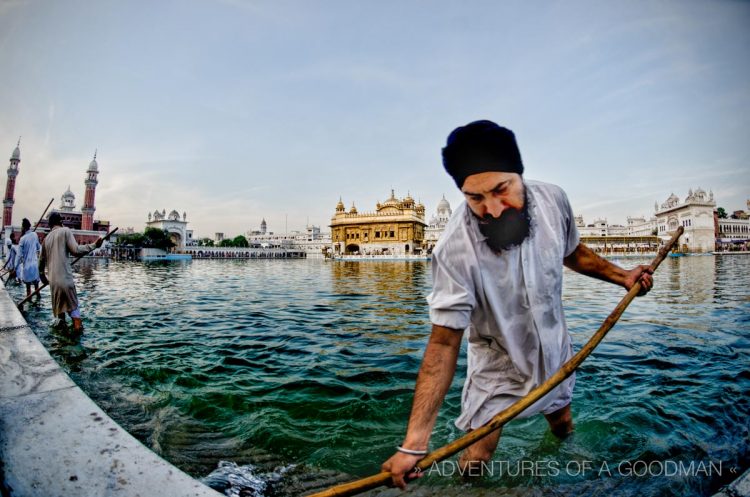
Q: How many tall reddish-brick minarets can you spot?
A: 2